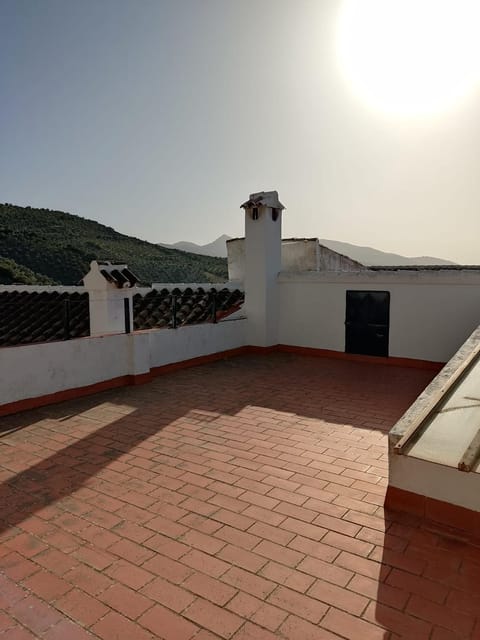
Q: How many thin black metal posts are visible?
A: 4